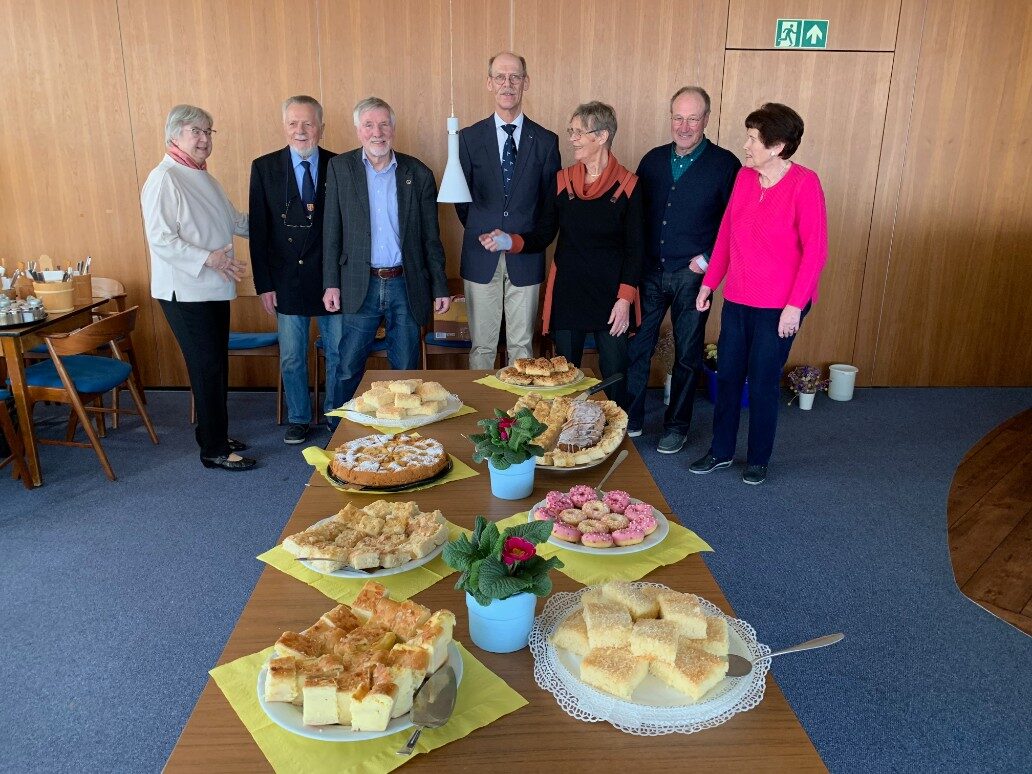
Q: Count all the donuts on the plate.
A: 13